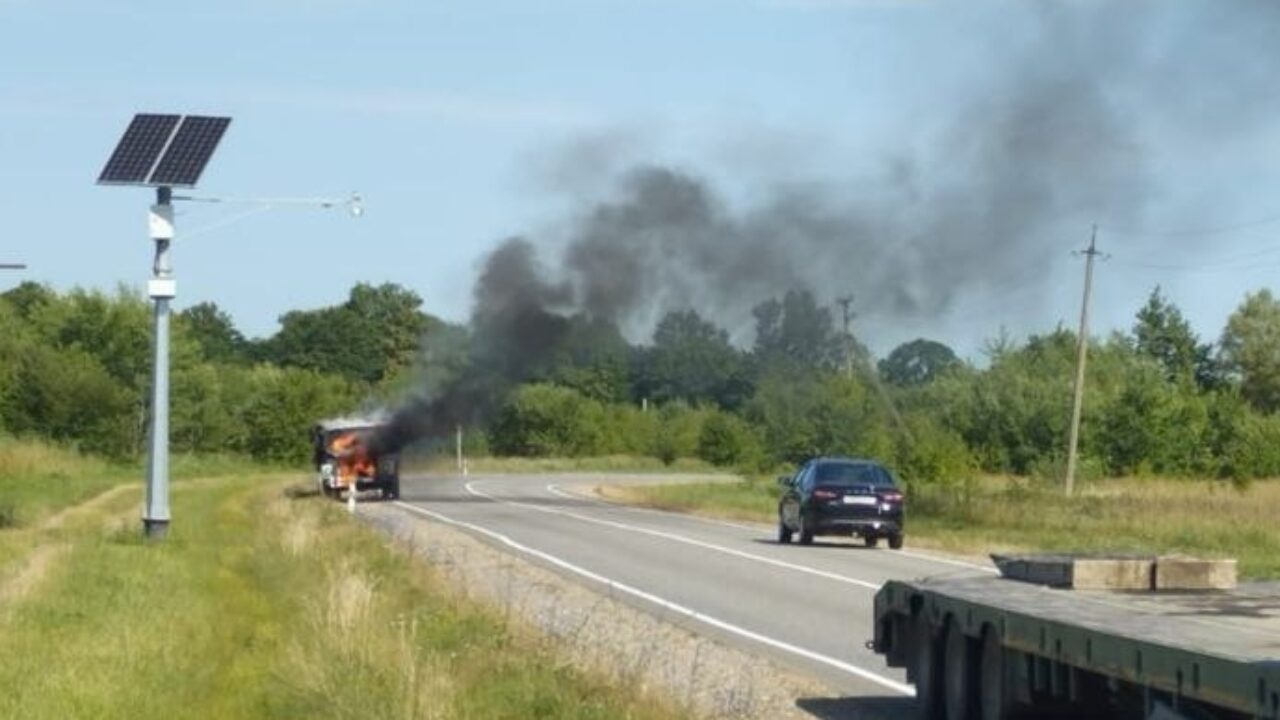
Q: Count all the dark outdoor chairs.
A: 0